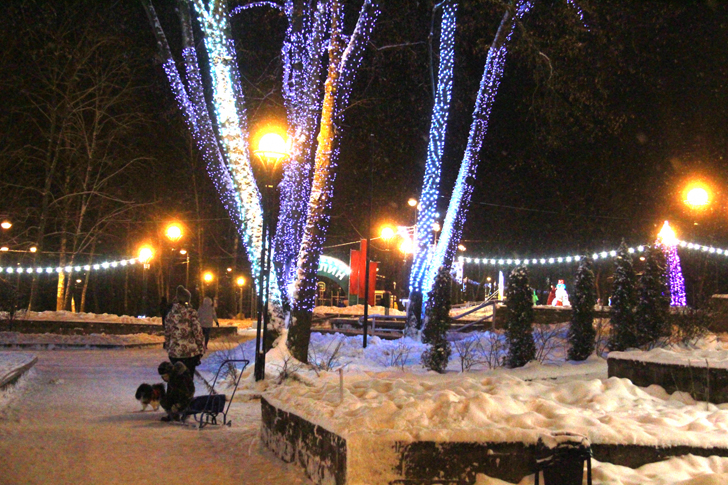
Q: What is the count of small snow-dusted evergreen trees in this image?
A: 5